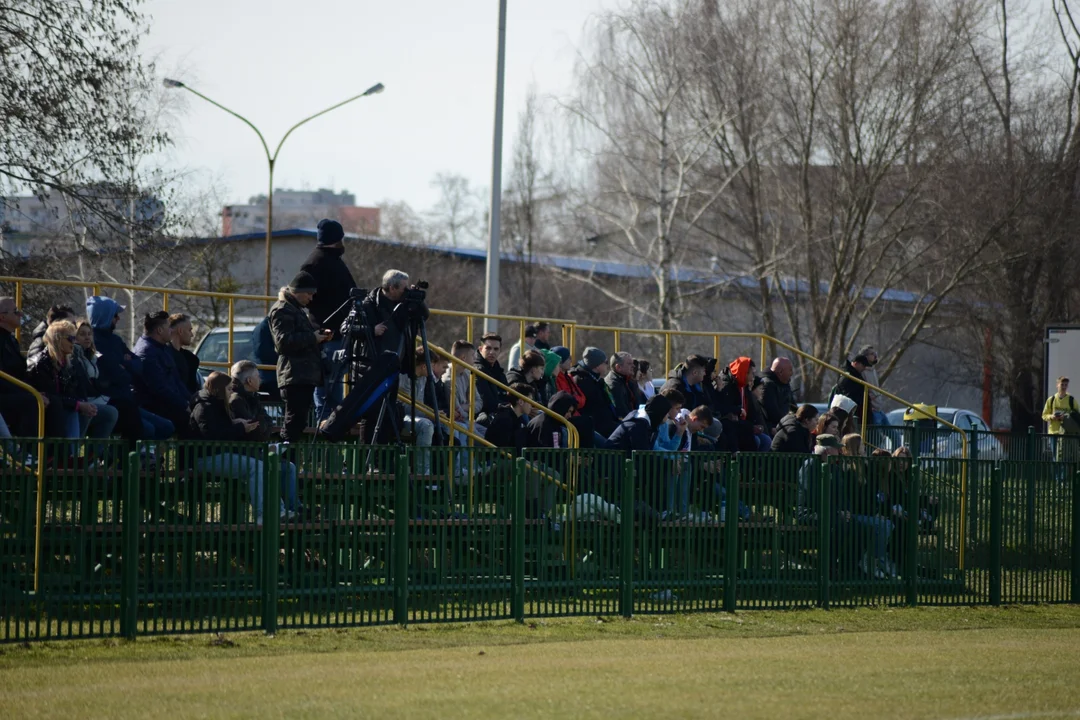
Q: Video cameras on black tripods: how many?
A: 2